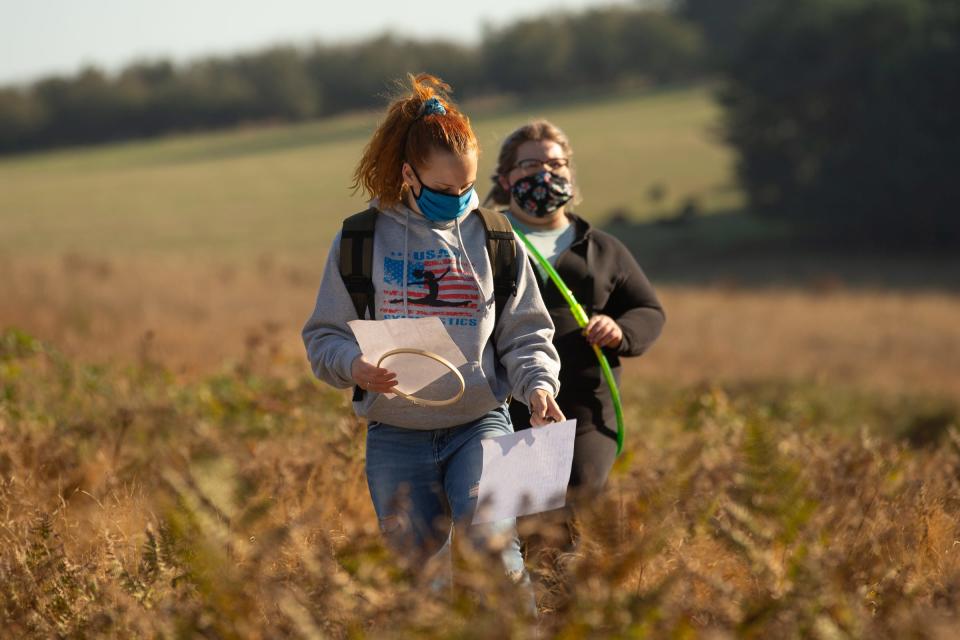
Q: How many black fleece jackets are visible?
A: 1